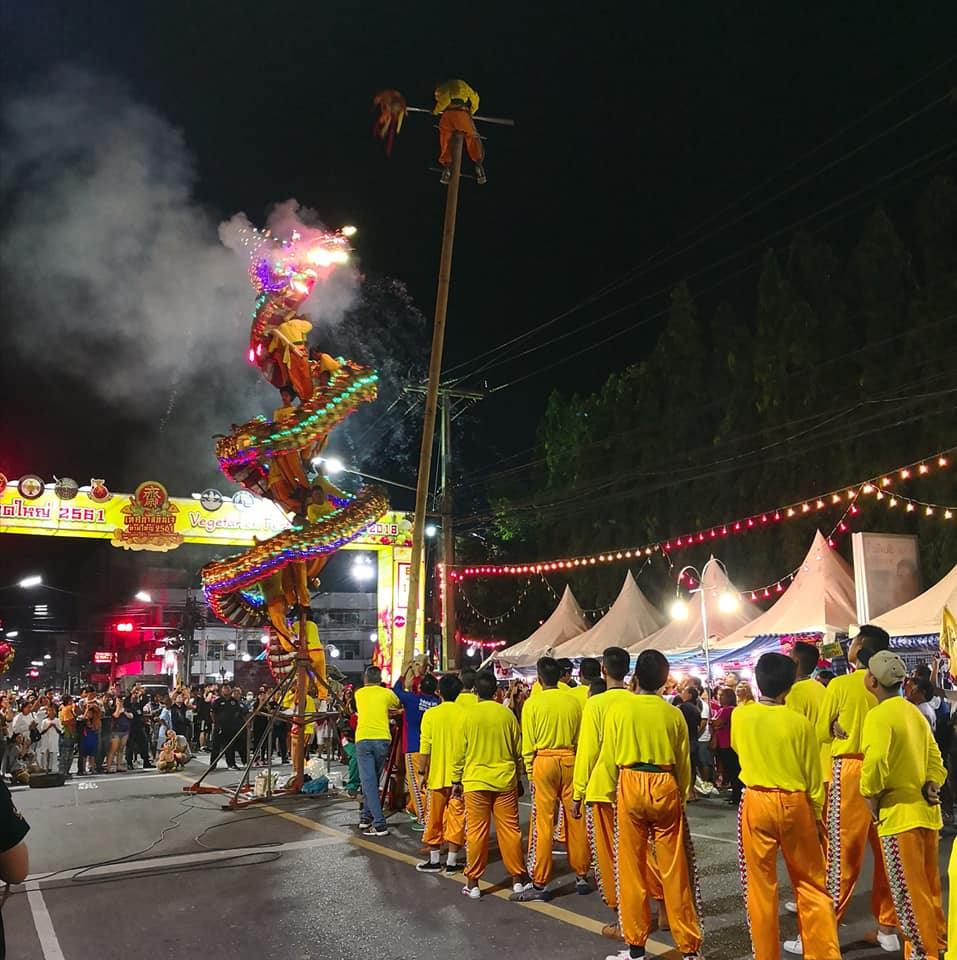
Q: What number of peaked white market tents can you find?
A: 5